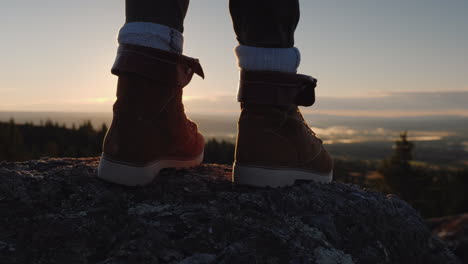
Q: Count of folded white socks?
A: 2